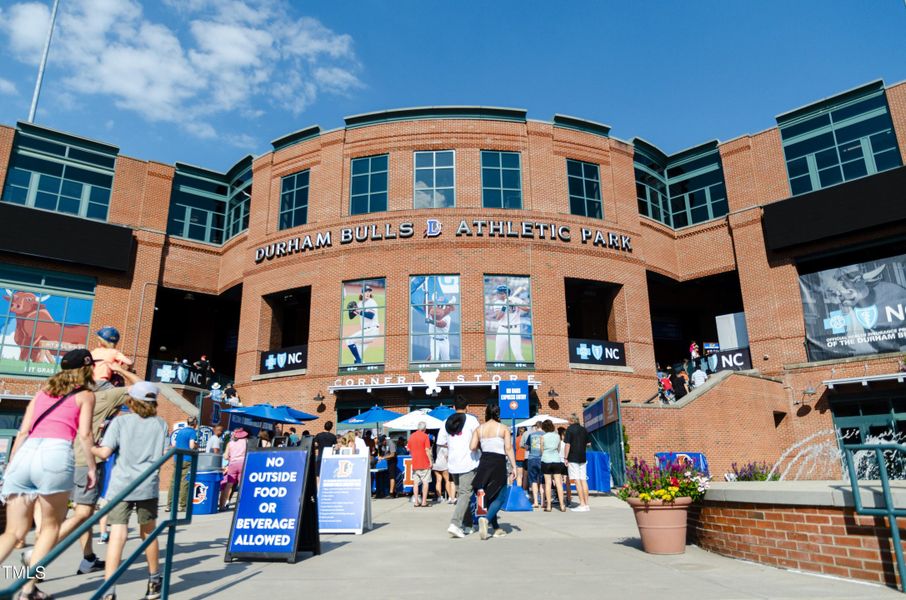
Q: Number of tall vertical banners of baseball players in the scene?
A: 3